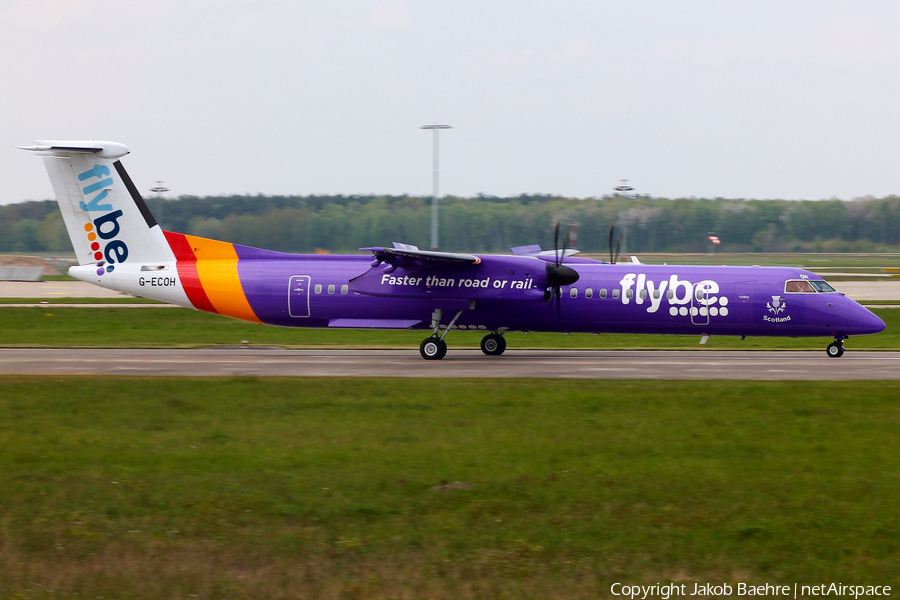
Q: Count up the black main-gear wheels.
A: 2